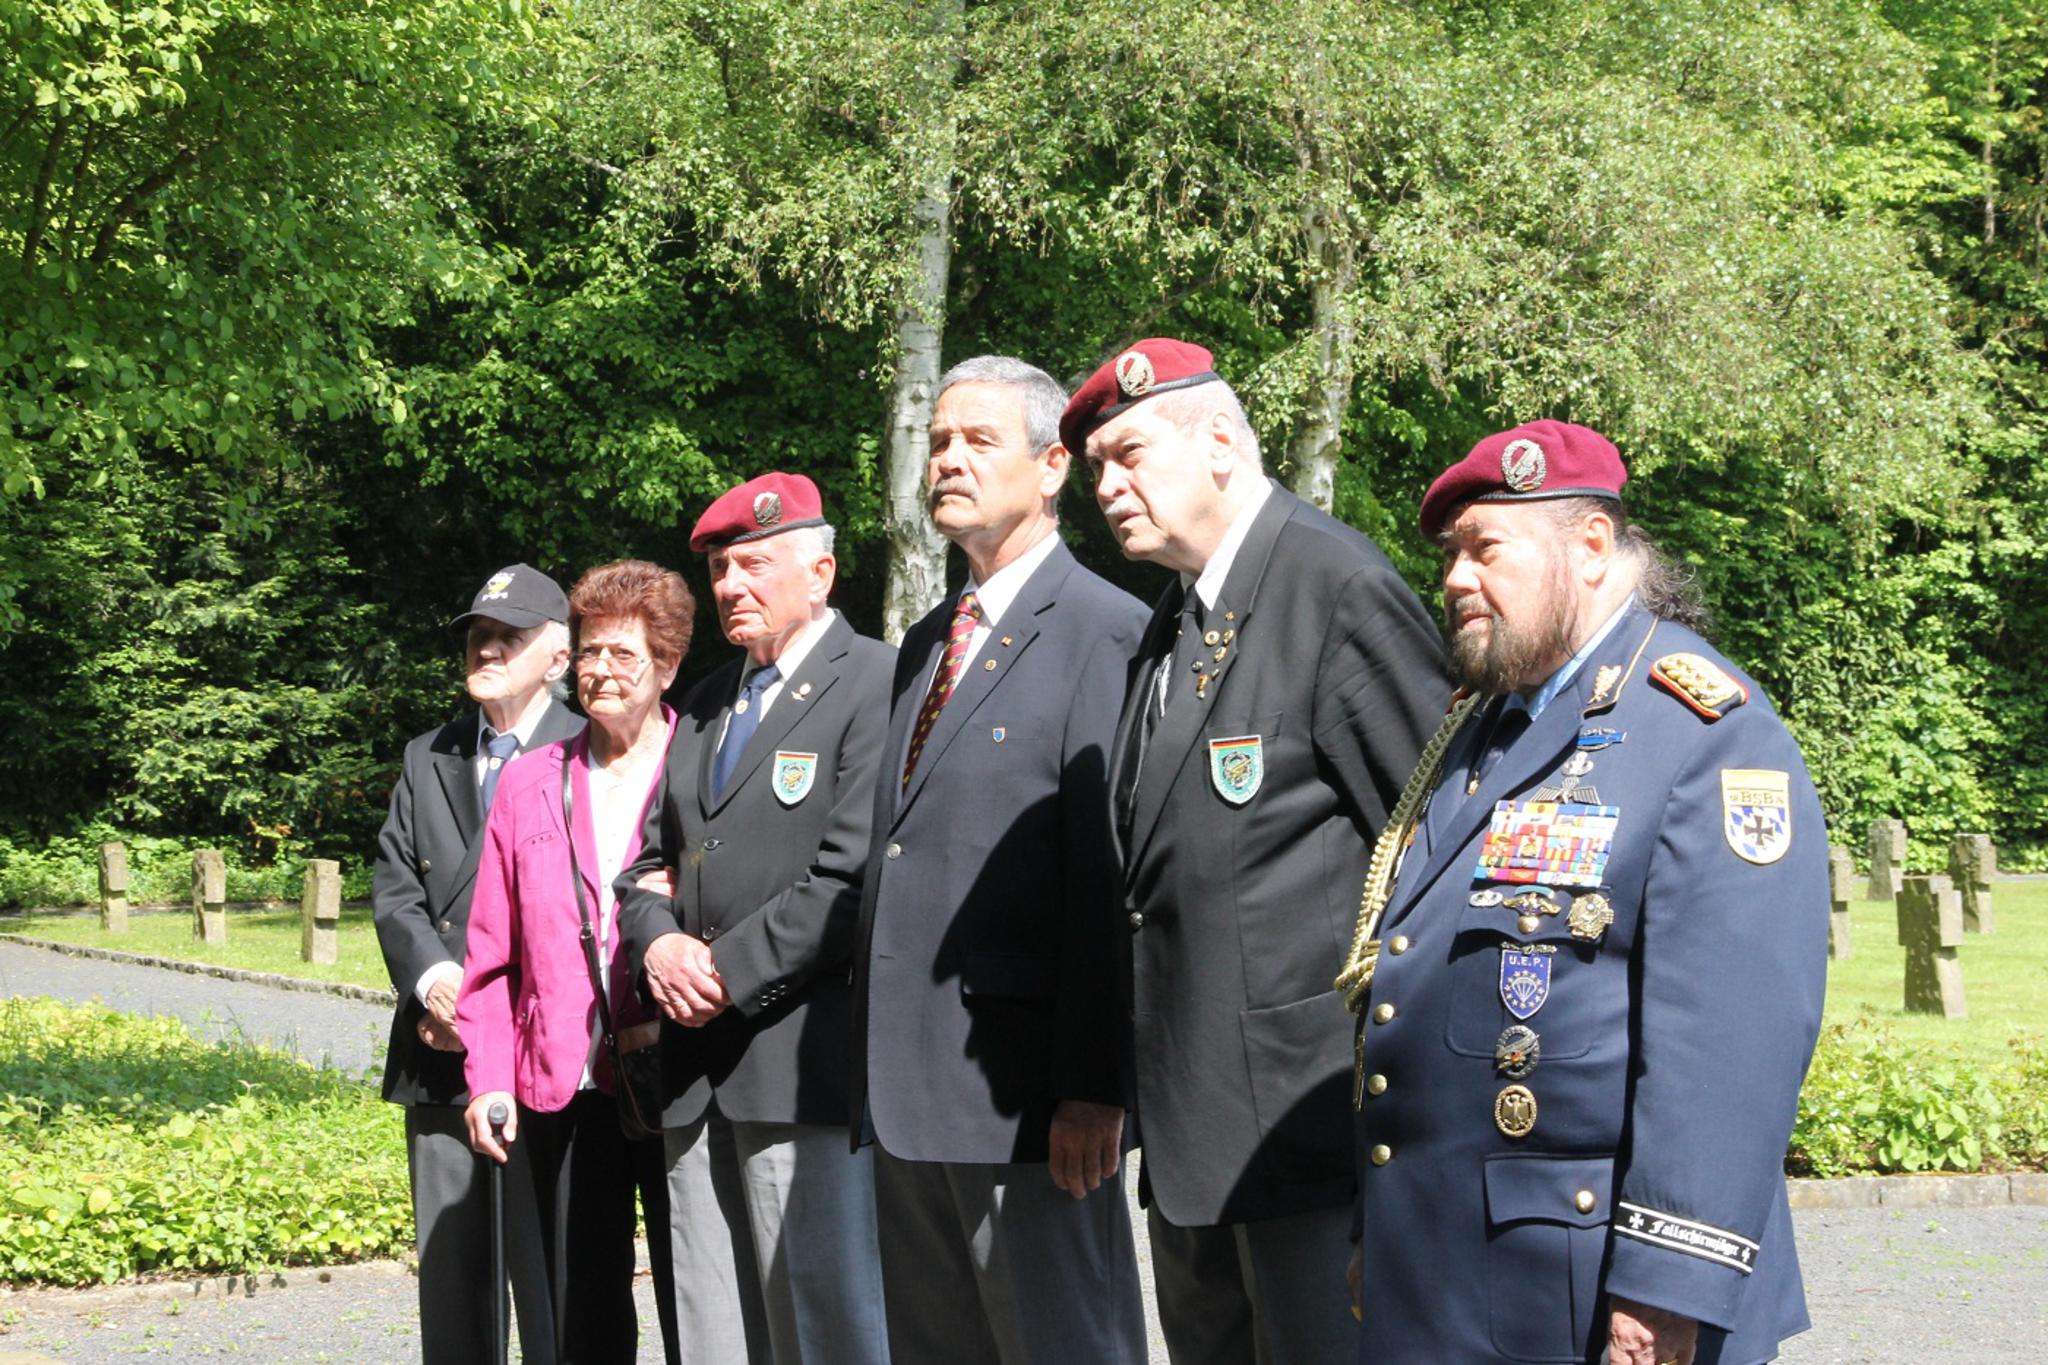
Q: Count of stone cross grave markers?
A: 7